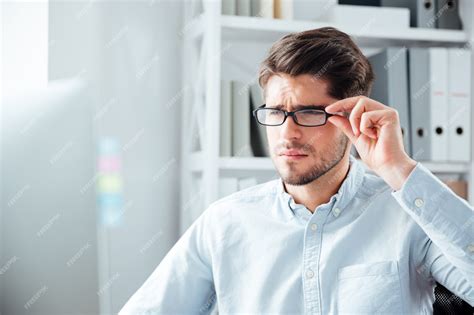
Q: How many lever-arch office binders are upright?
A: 6